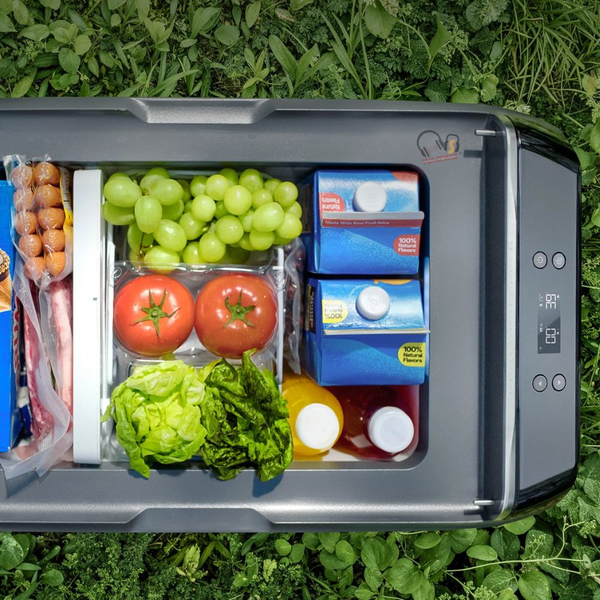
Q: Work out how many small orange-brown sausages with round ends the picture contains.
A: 10